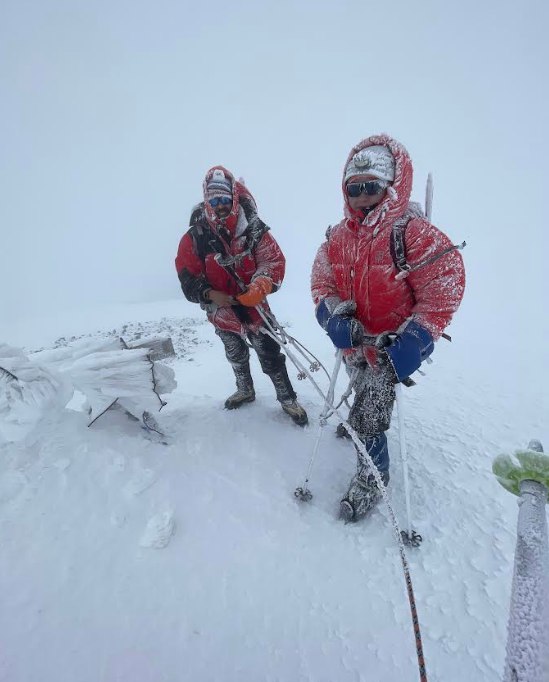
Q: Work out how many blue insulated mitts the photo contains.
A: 2